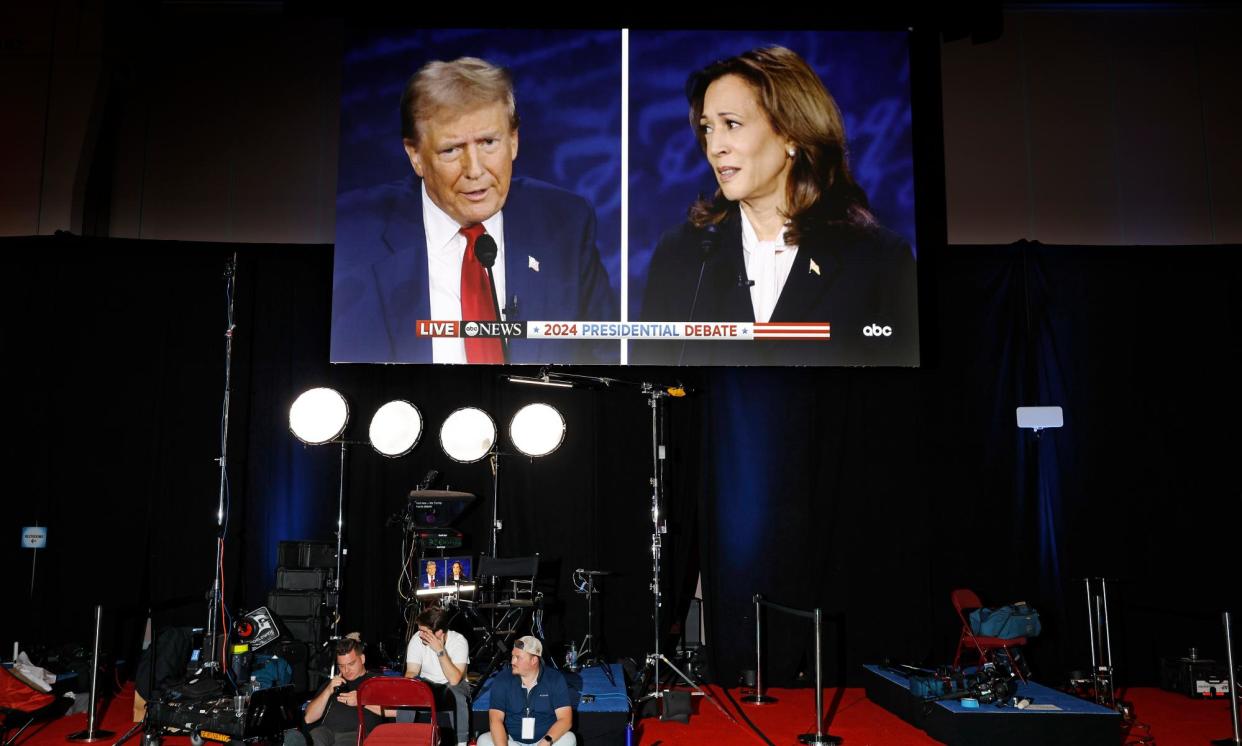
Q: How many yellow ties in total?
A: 0